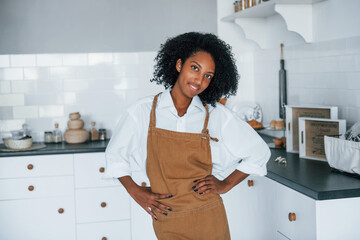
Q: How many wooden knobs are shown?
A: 9